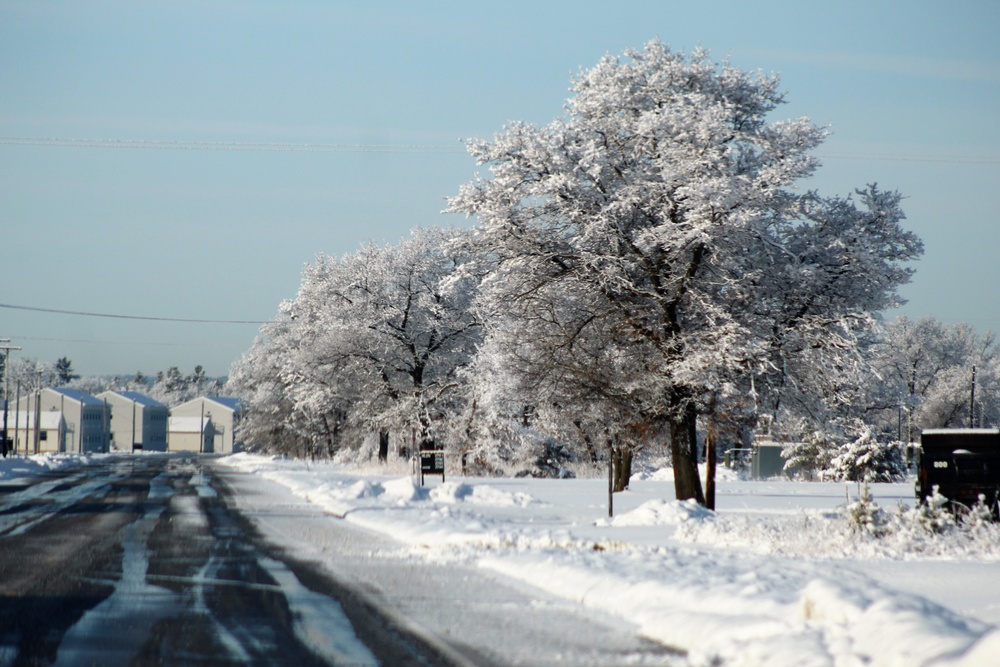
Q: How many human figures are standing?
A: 0